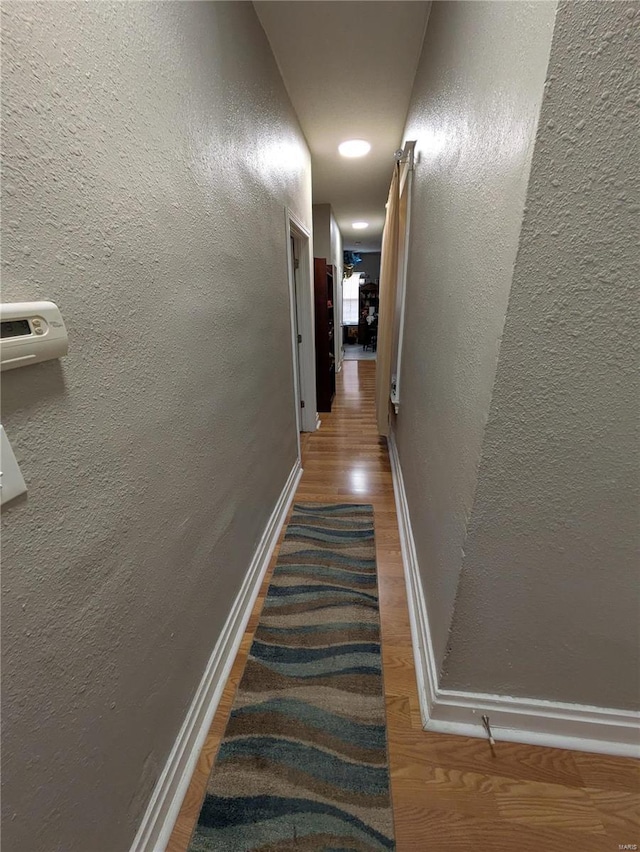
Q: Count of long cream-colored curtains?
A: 1